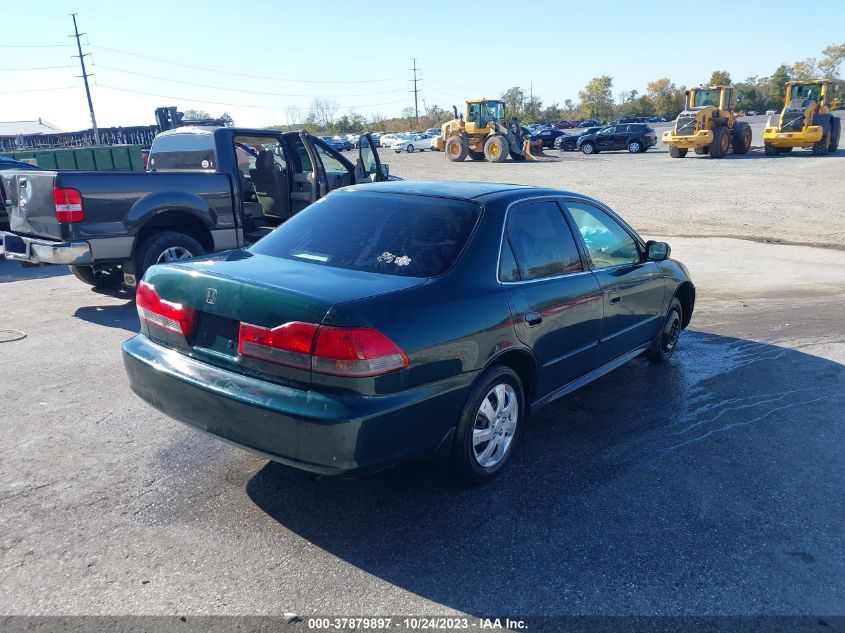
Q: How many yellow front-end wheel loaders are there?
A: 3